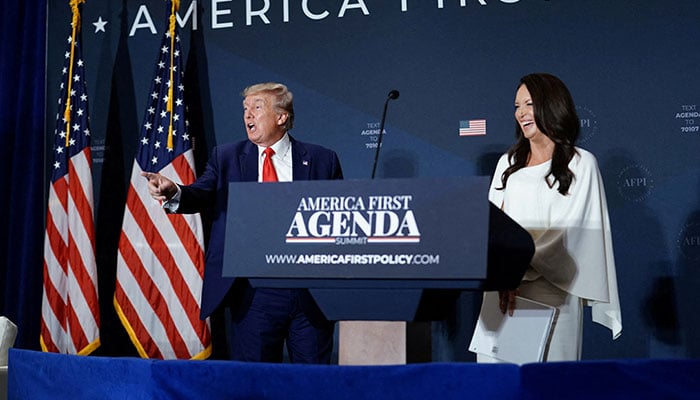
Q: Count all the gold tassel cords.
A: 2